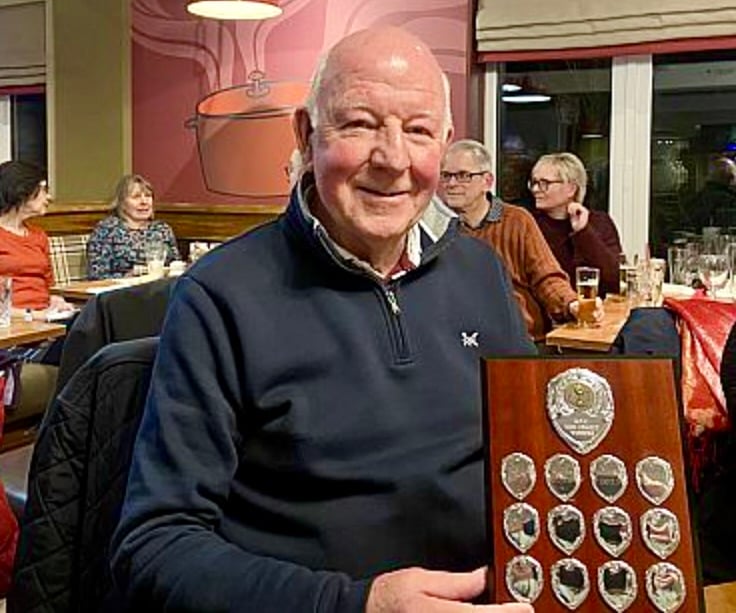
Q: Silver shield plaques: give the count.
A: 13